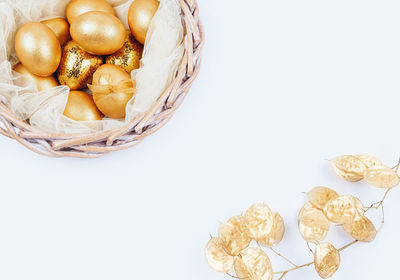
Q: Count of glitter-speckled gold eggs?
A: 2